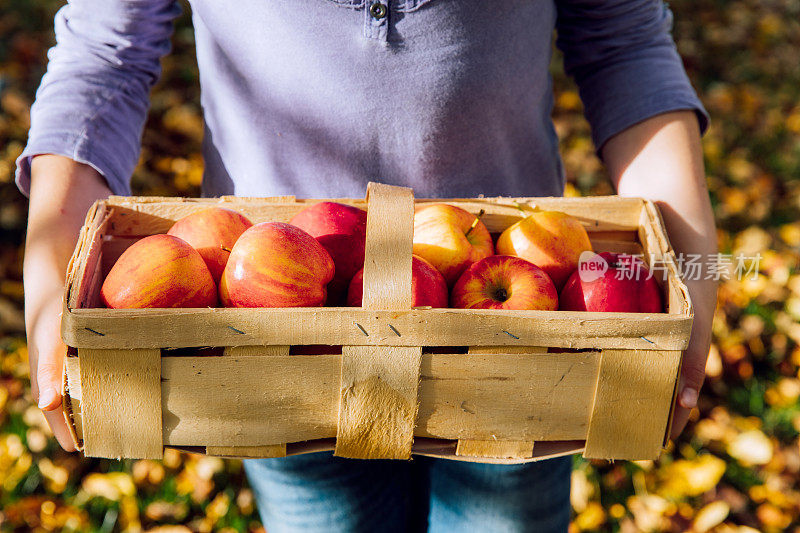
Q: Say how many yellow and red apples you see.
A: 9